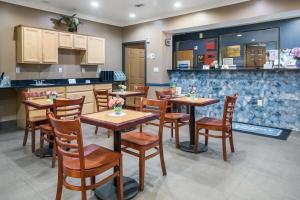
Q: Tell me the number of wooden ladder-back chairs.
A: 8